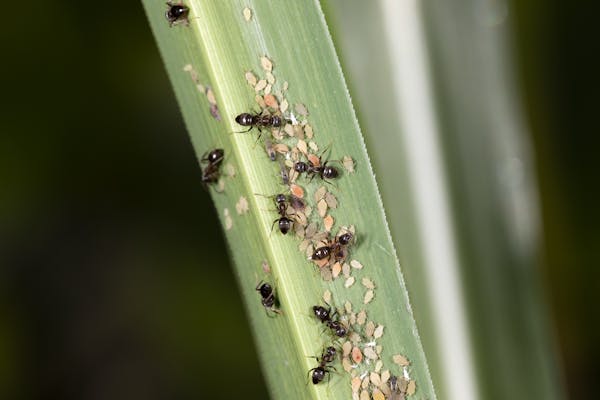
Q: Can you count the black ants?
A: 9